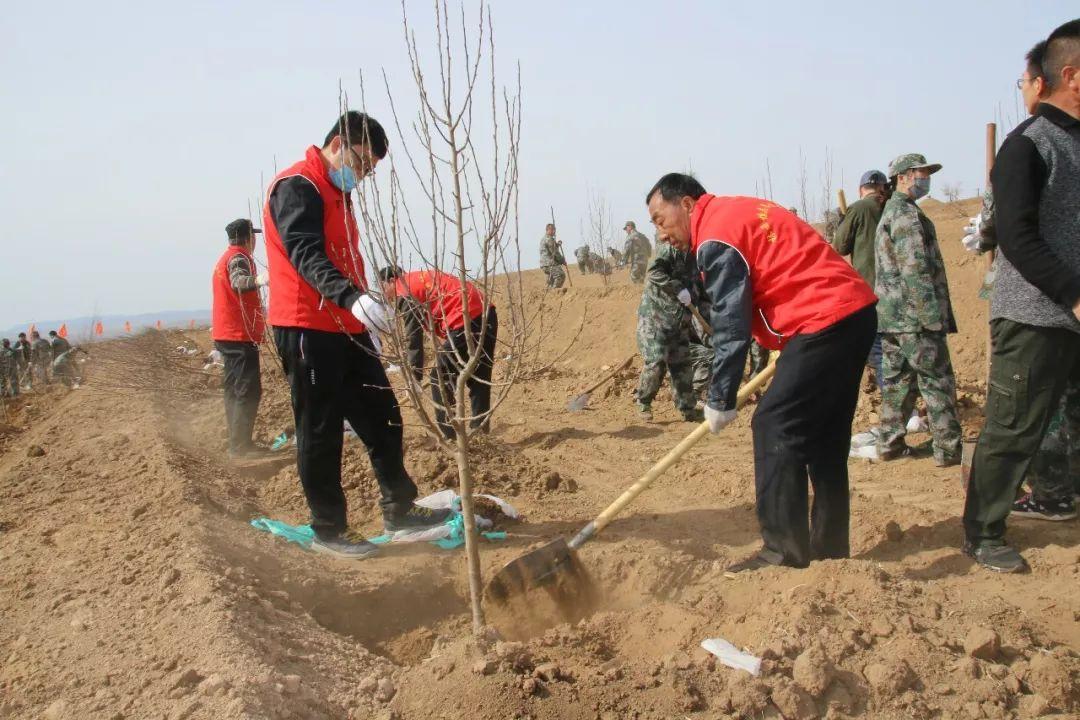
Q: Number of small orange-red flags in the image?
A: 6